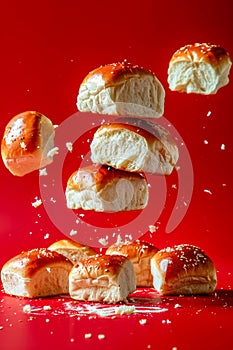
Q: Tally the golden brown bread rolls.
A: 10